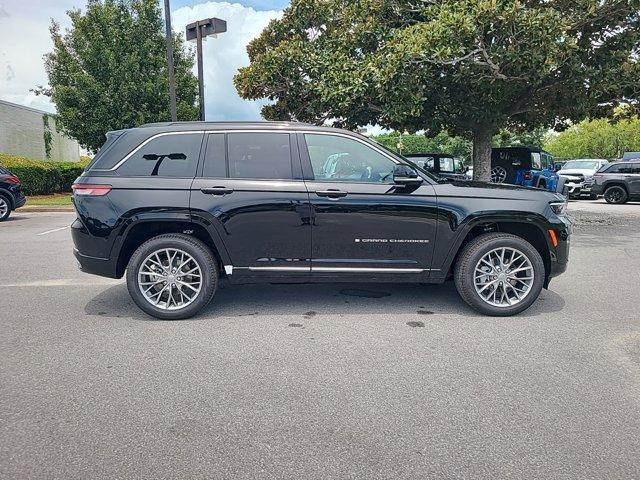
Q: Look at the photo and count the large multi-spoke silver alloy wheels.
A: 2